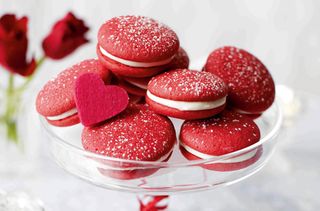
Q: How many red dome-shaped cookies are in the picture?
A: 7